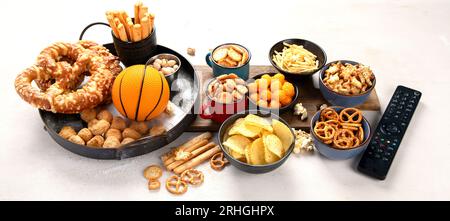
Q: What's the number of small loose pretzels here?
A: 3